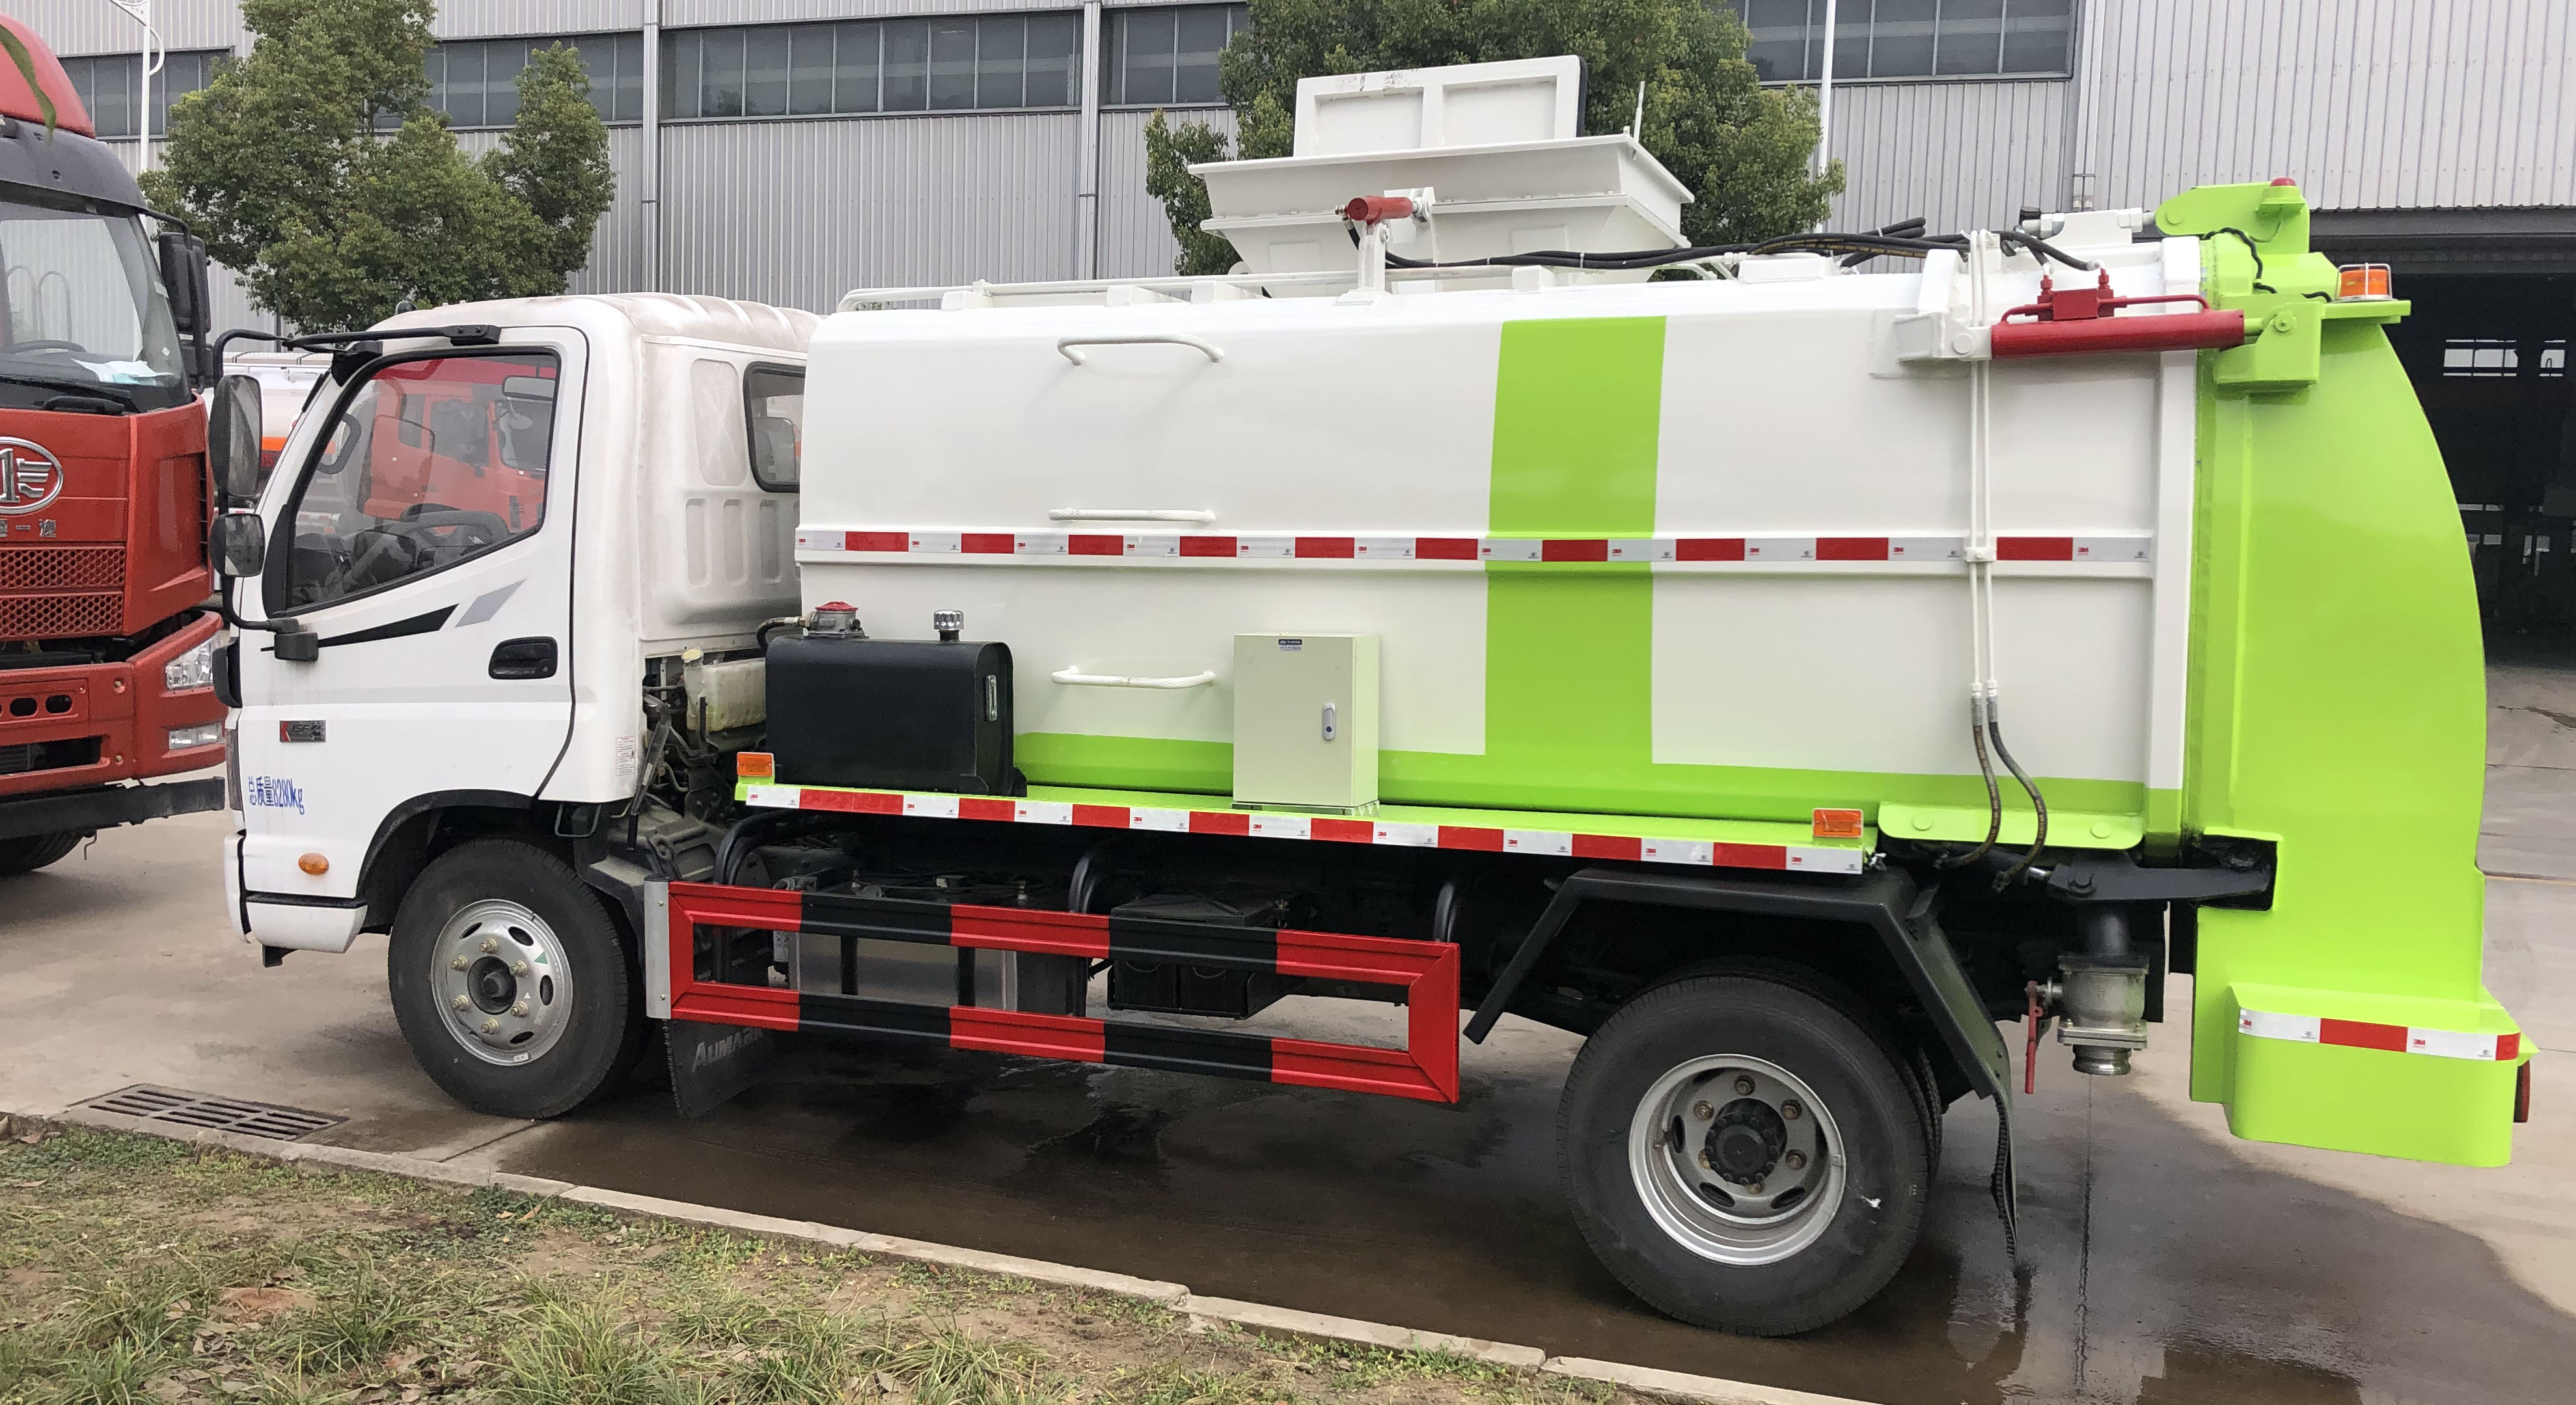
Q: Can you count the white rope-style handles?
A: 3